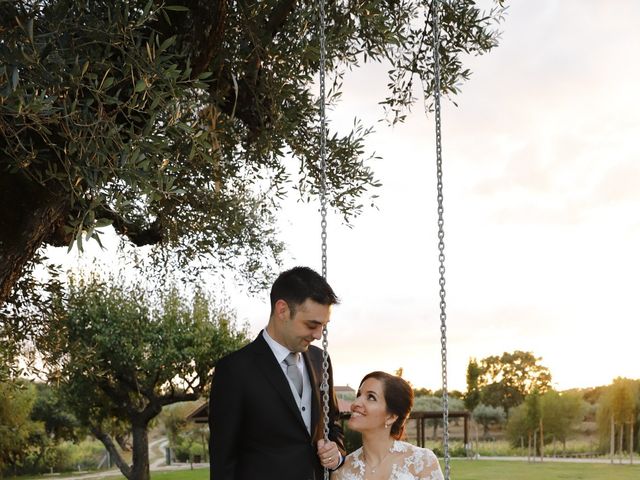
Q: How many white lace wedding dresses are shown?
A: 1